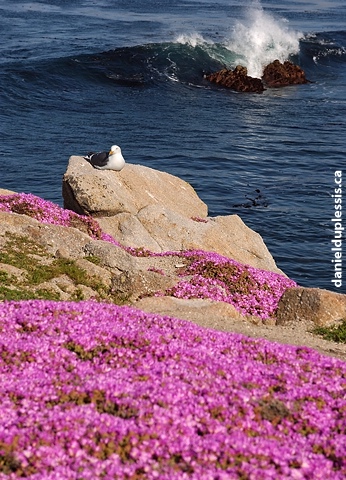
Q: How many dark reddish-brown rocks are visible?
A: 2